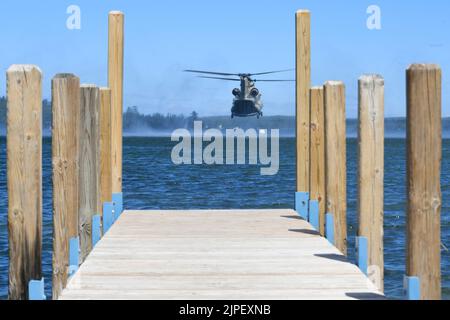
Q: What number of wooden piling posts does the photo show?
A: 10